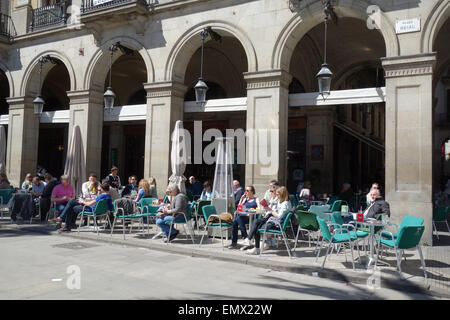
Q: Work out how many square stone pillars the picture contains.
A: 5